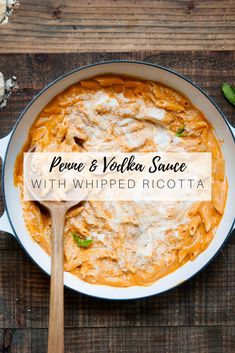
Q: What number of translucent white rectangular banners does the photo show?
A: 1